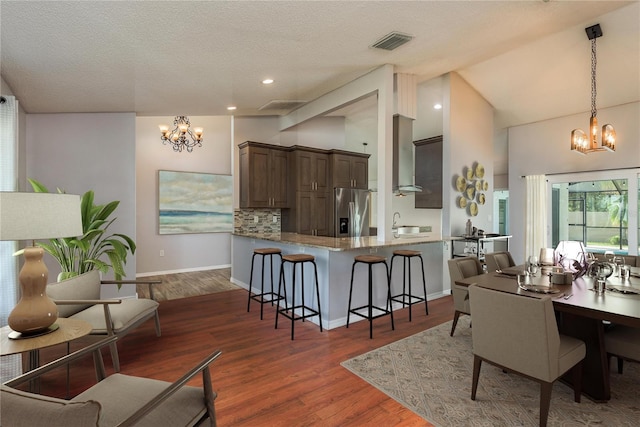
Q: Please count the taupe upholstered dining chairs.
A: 5